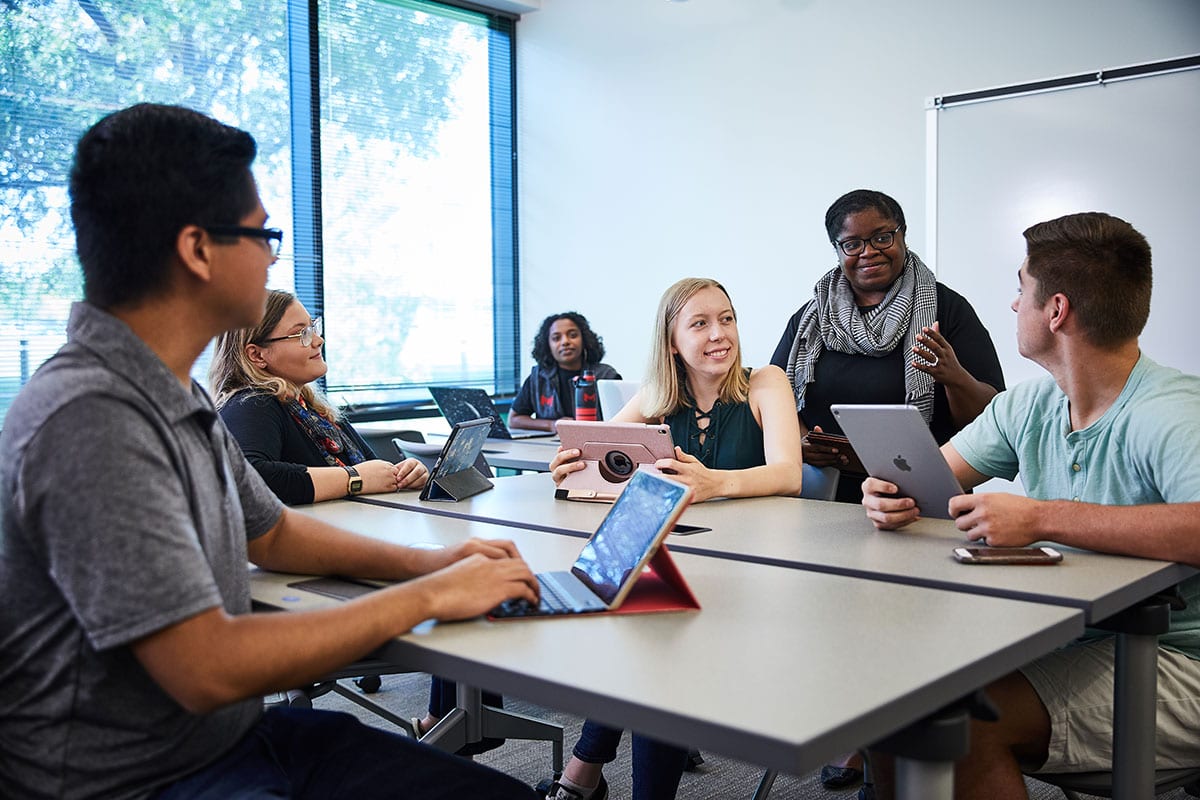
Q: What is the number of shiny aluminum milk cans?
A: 0